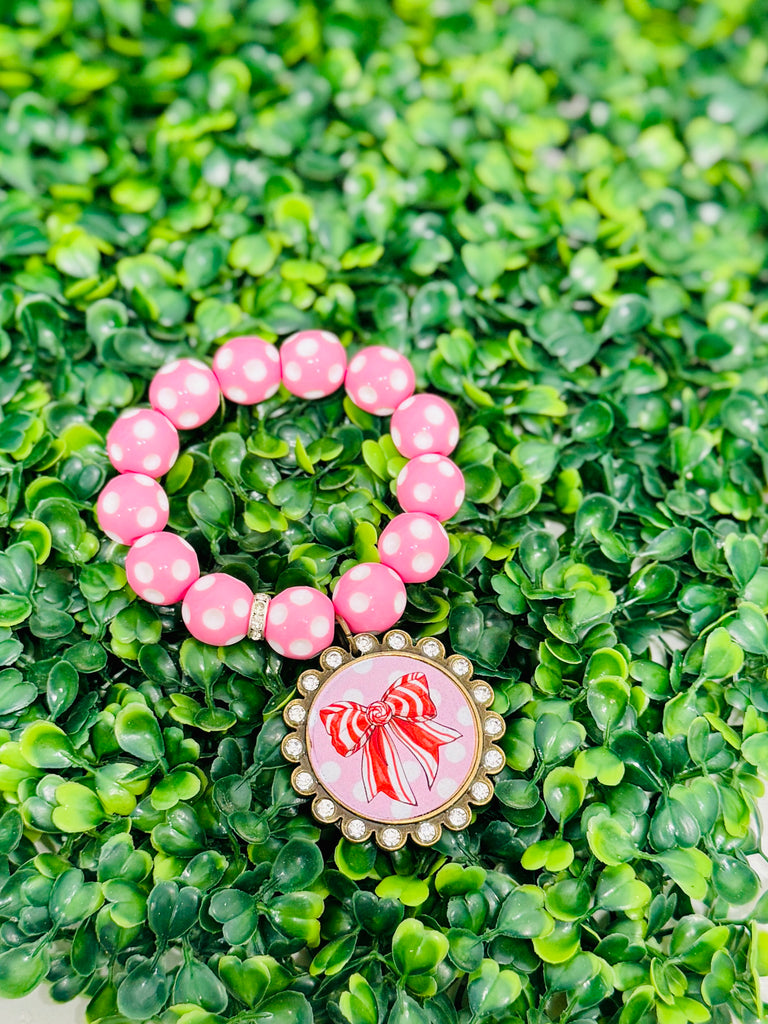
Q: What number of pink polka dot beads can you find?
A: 13